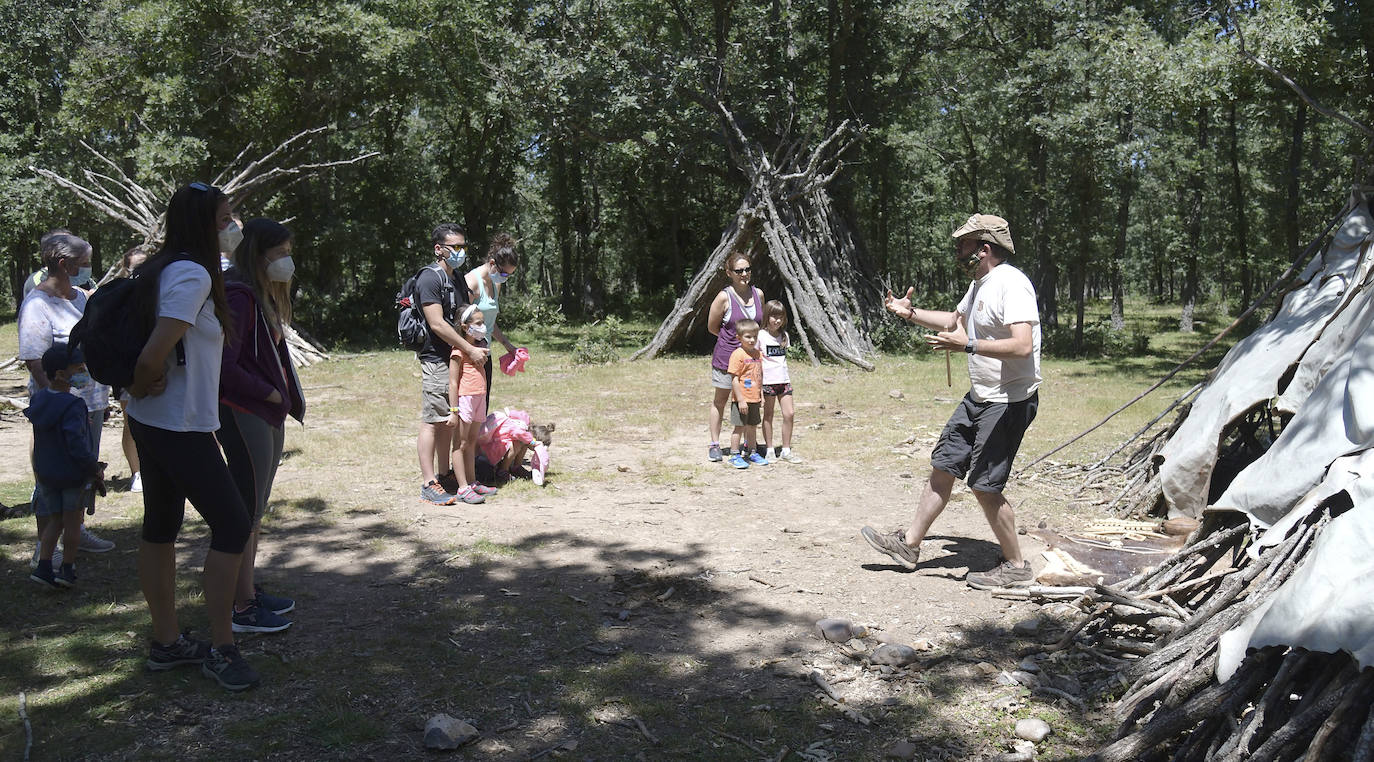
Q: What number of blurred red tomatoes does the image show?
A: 0